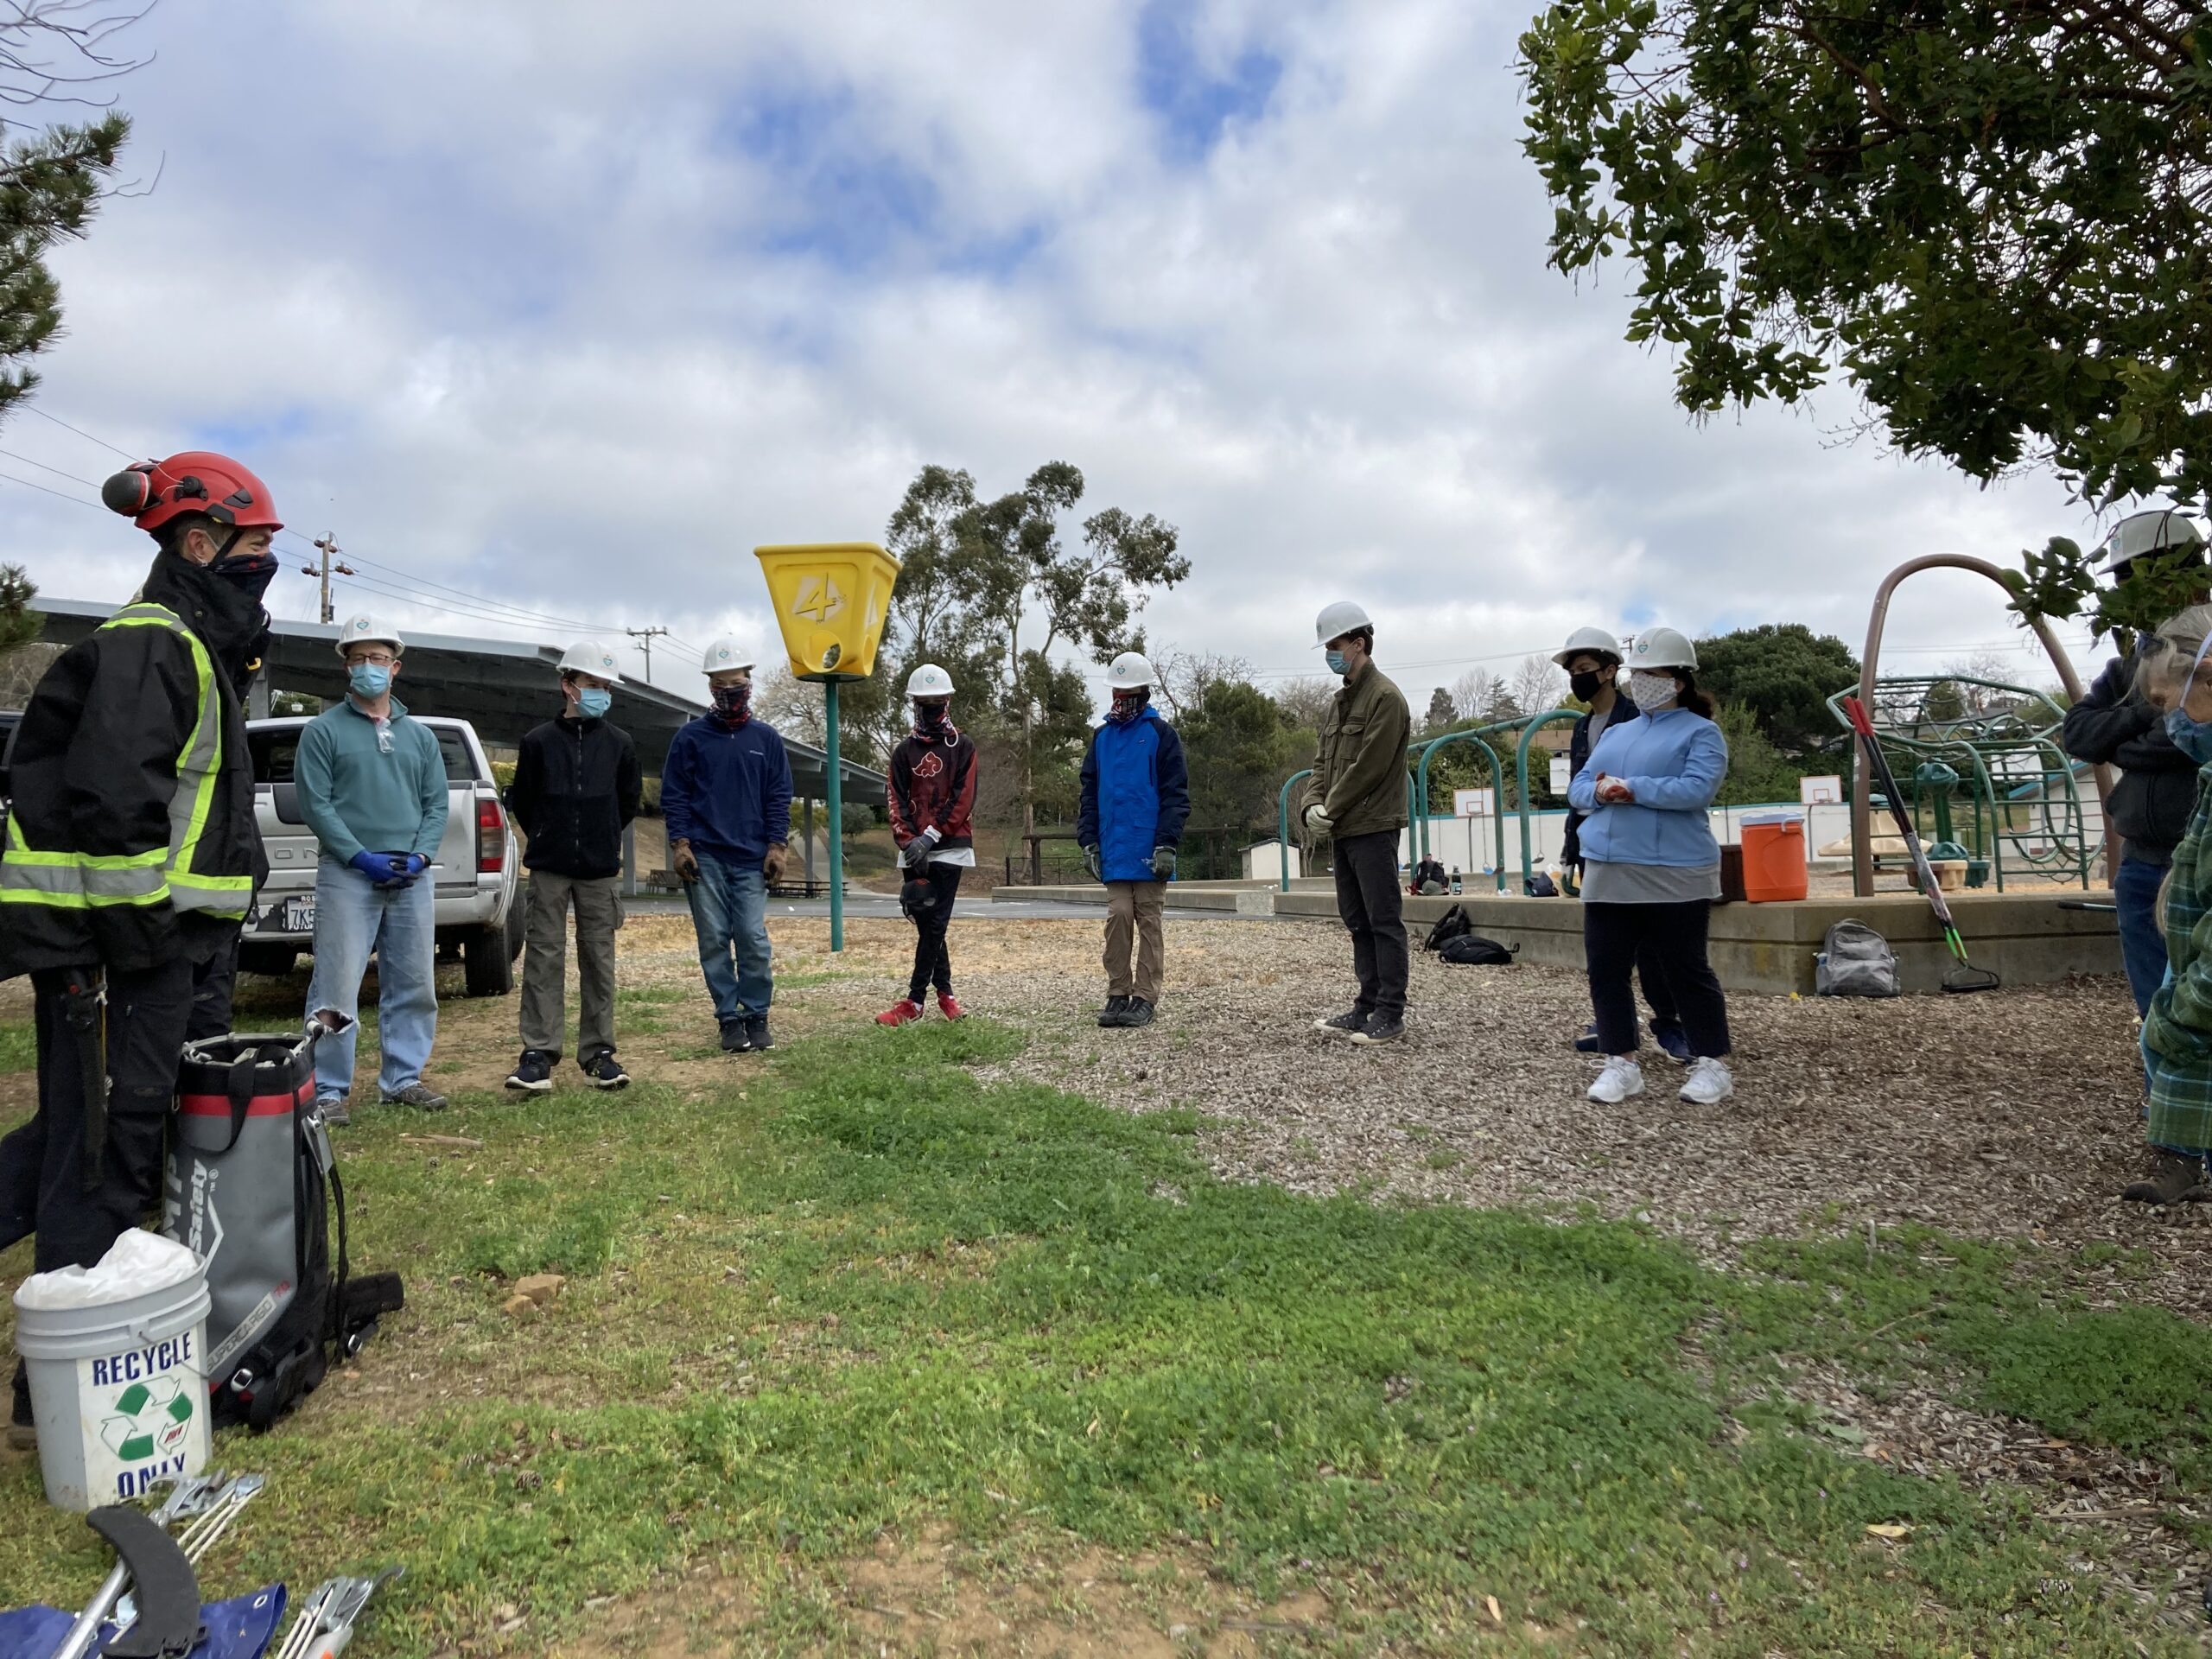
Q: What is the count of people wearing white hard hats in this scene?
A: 9